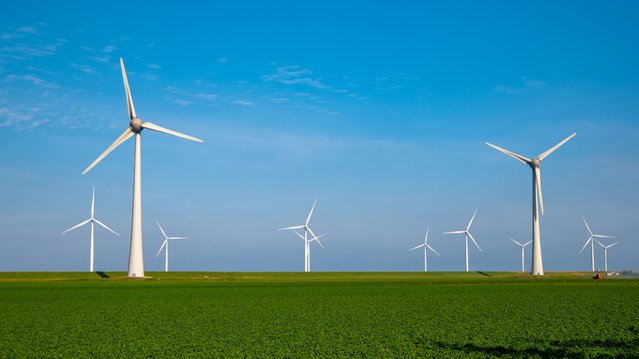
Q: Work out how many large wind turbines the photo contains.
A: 2